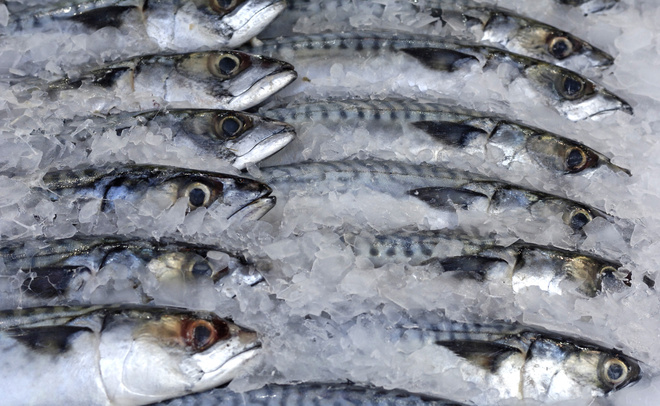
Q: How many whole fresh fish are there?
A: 12